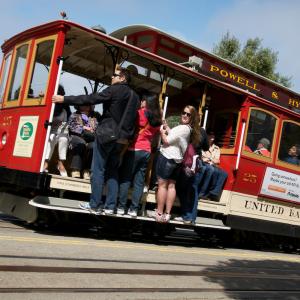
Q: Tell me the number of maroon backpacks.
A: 1